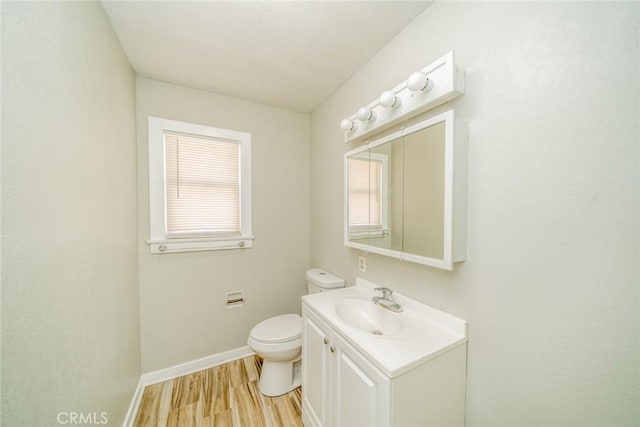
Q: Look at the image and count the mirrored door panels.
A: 3